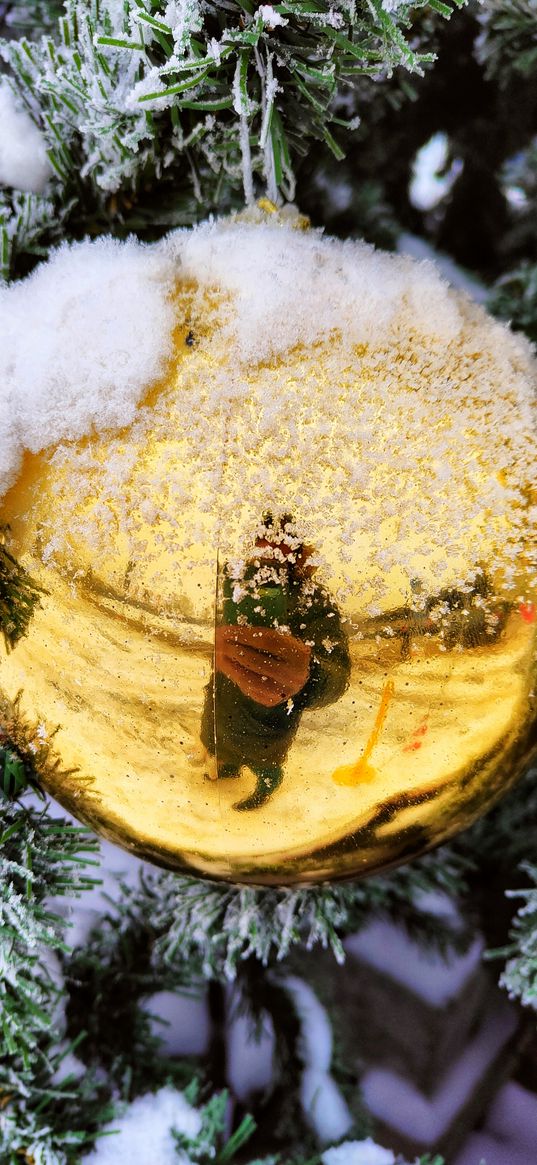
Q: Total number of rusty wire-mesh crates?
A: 0